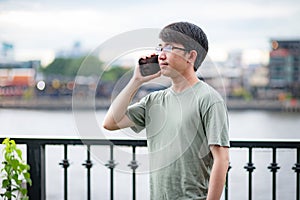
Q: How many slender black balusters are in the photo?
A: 8